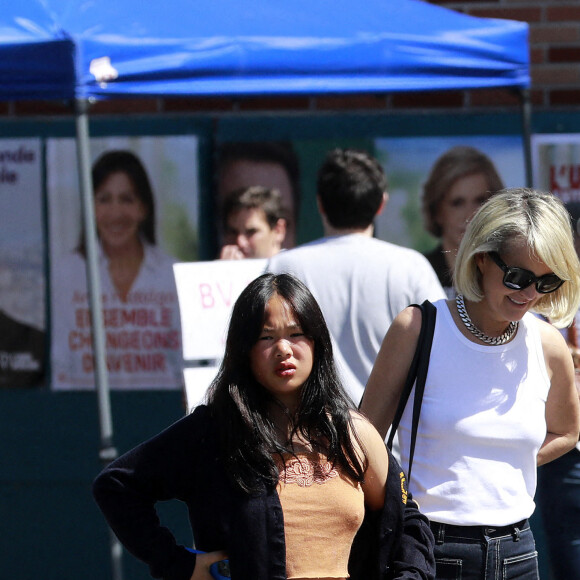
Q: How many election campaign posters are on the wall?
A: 5